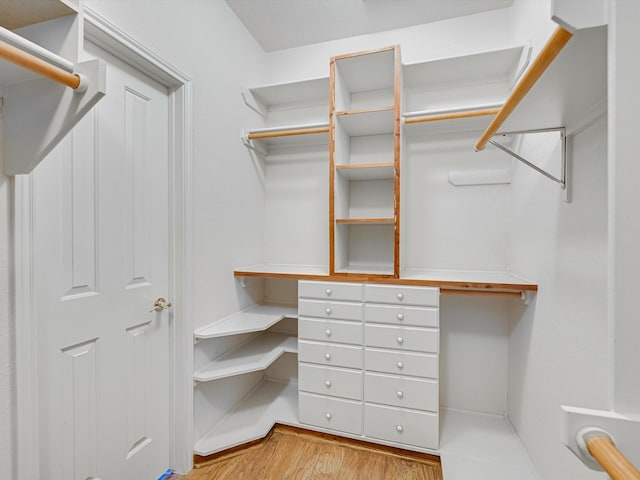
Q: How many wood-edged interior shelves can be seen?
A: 3